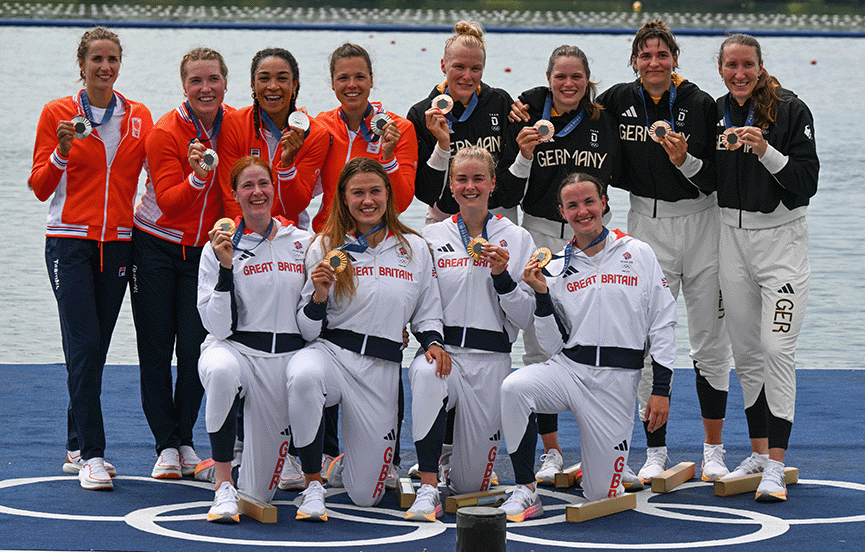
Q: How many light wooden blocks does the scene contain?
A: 7